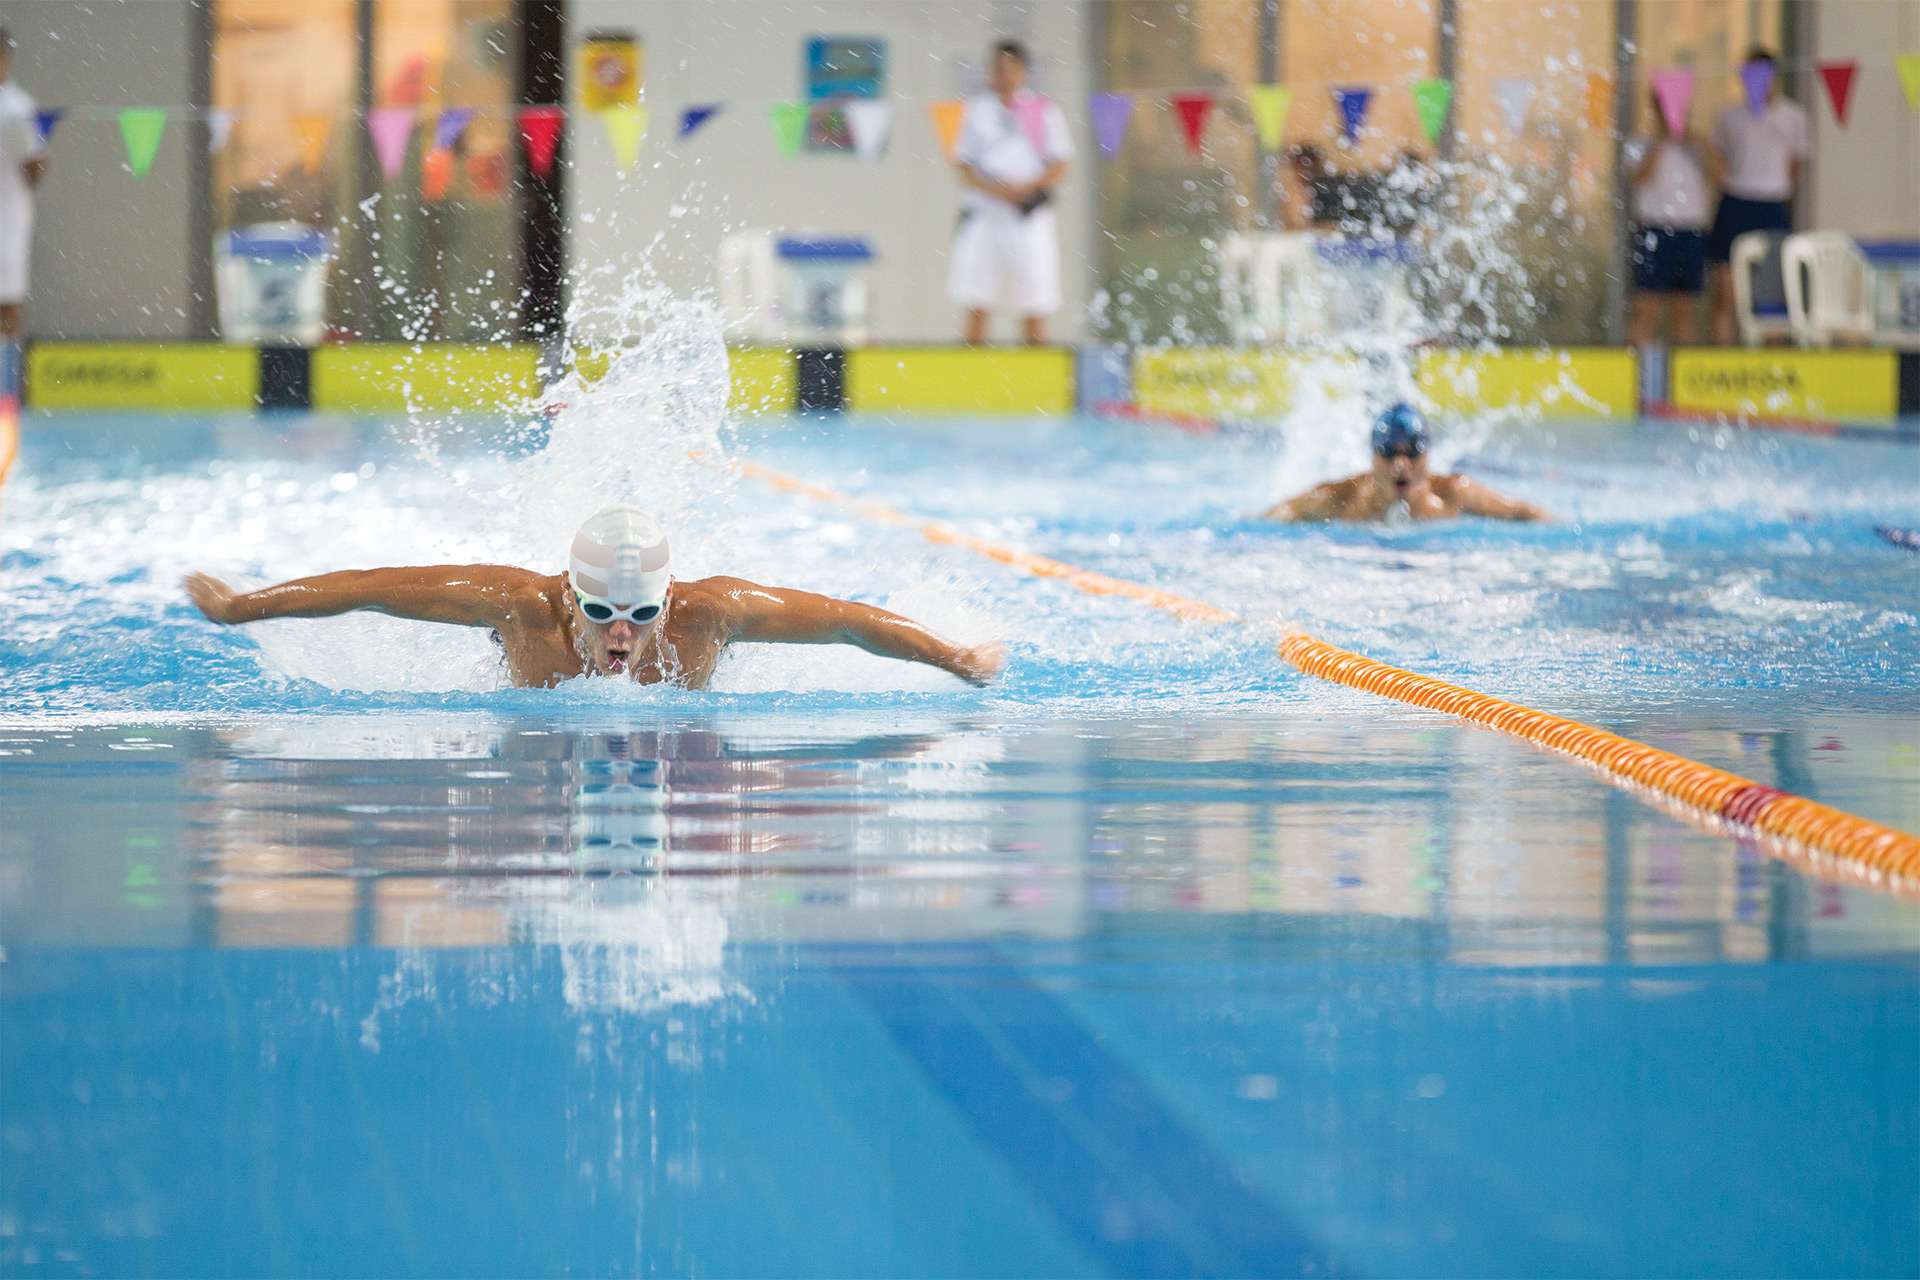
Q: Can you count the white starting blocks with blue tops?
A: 4